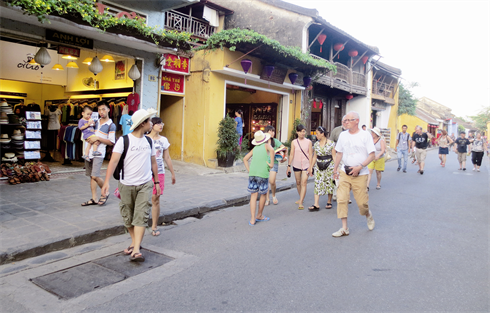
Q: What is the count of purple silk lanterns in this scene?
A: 4